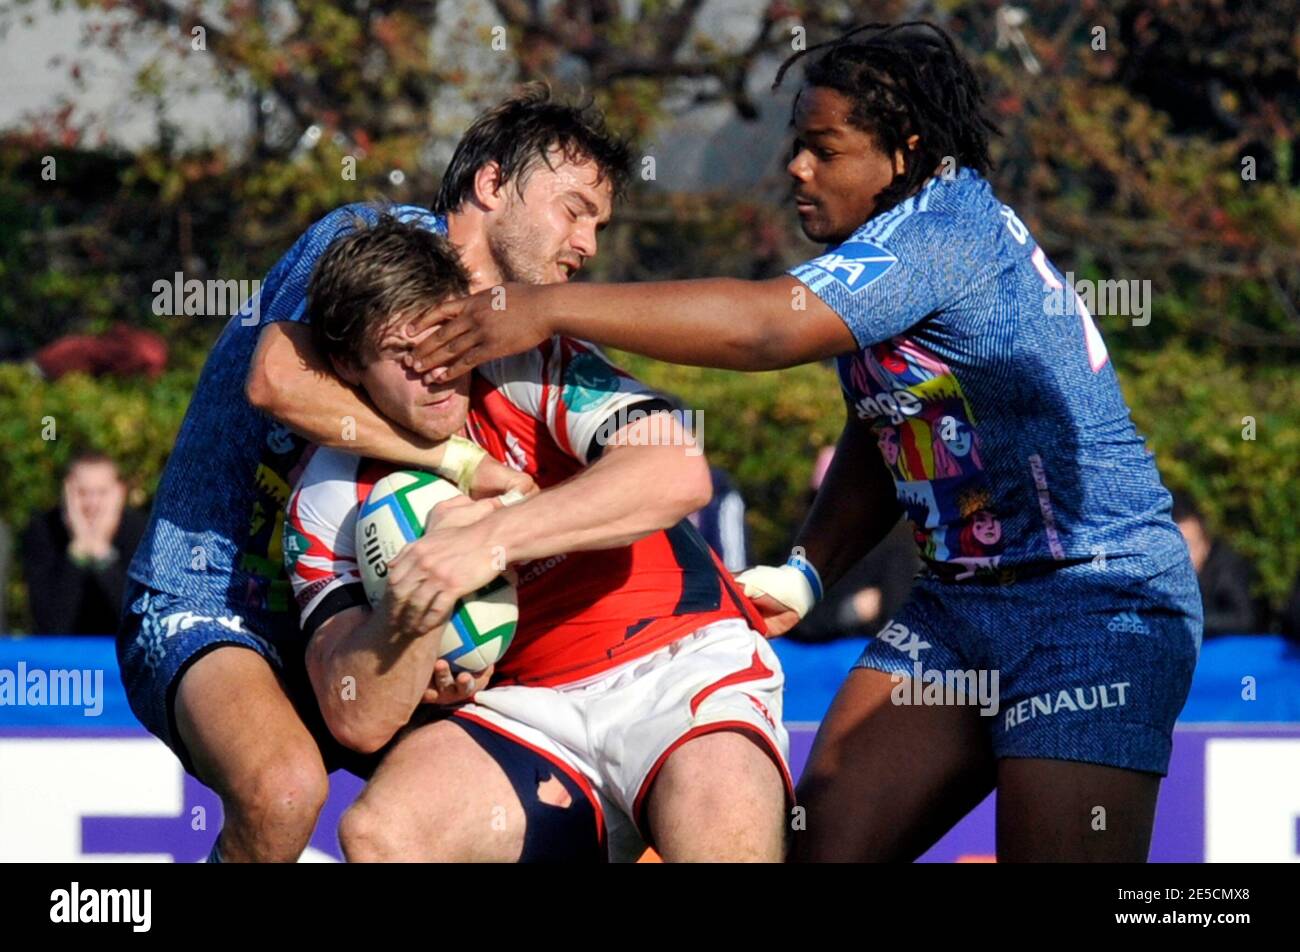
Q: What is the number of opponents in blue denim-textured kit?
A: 2